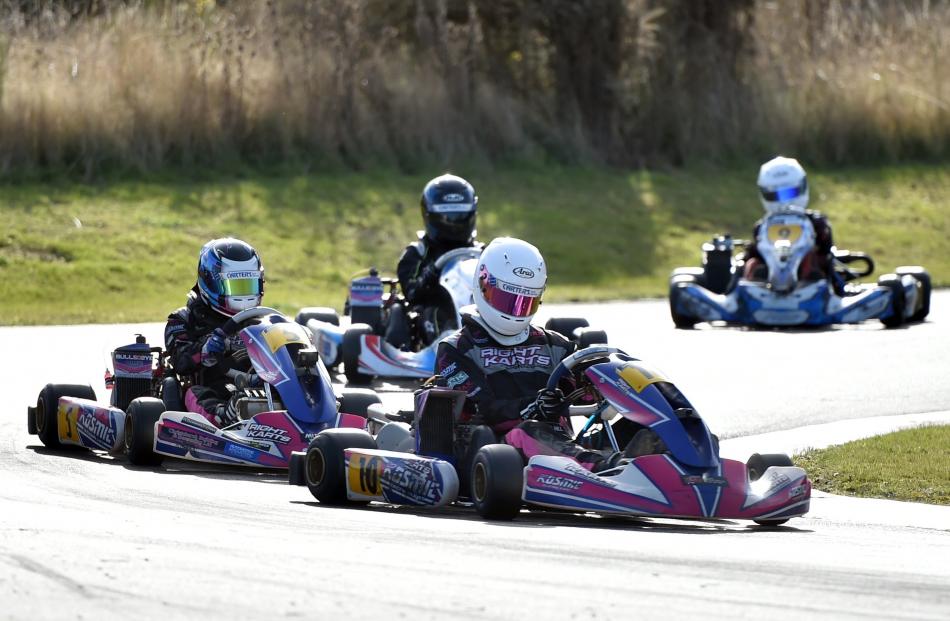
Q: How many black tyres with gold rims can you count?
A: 4